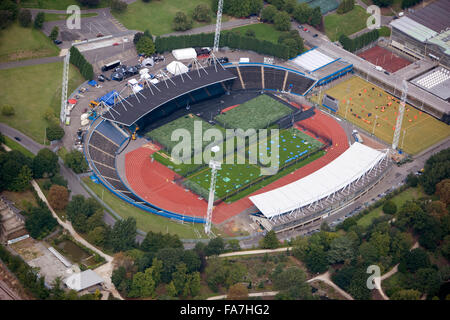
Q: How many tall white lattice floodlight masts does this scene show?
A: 4